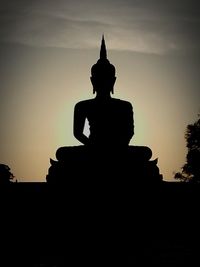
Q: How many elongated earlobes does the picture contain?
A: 2